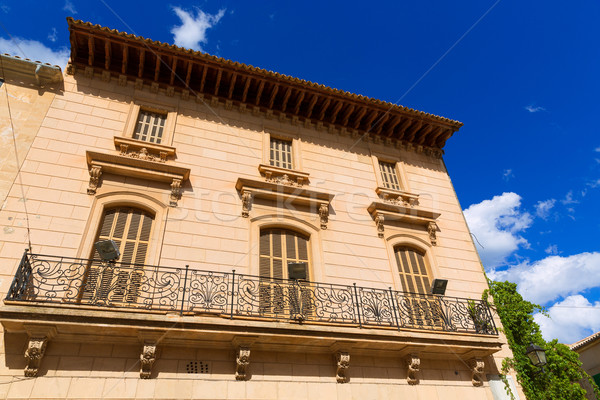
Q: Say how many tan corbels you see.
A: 12